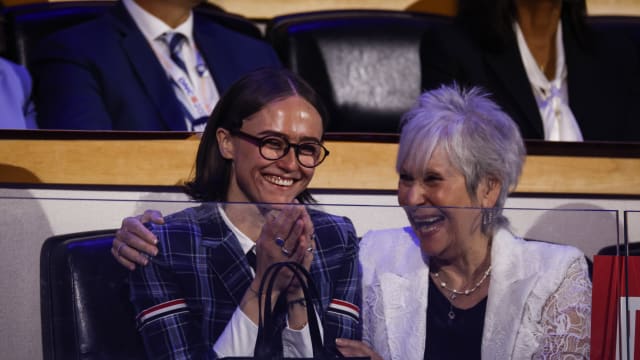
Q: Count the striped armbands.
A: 2